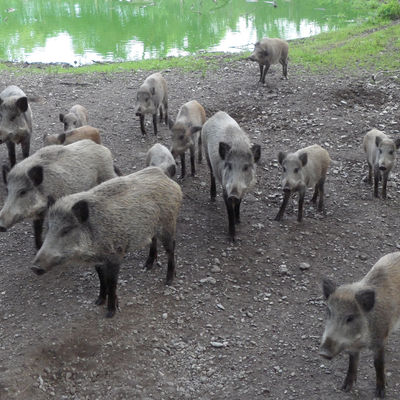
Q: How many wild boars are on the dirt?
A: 13